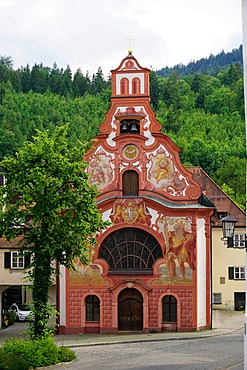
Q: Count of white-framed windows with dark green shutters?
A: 3